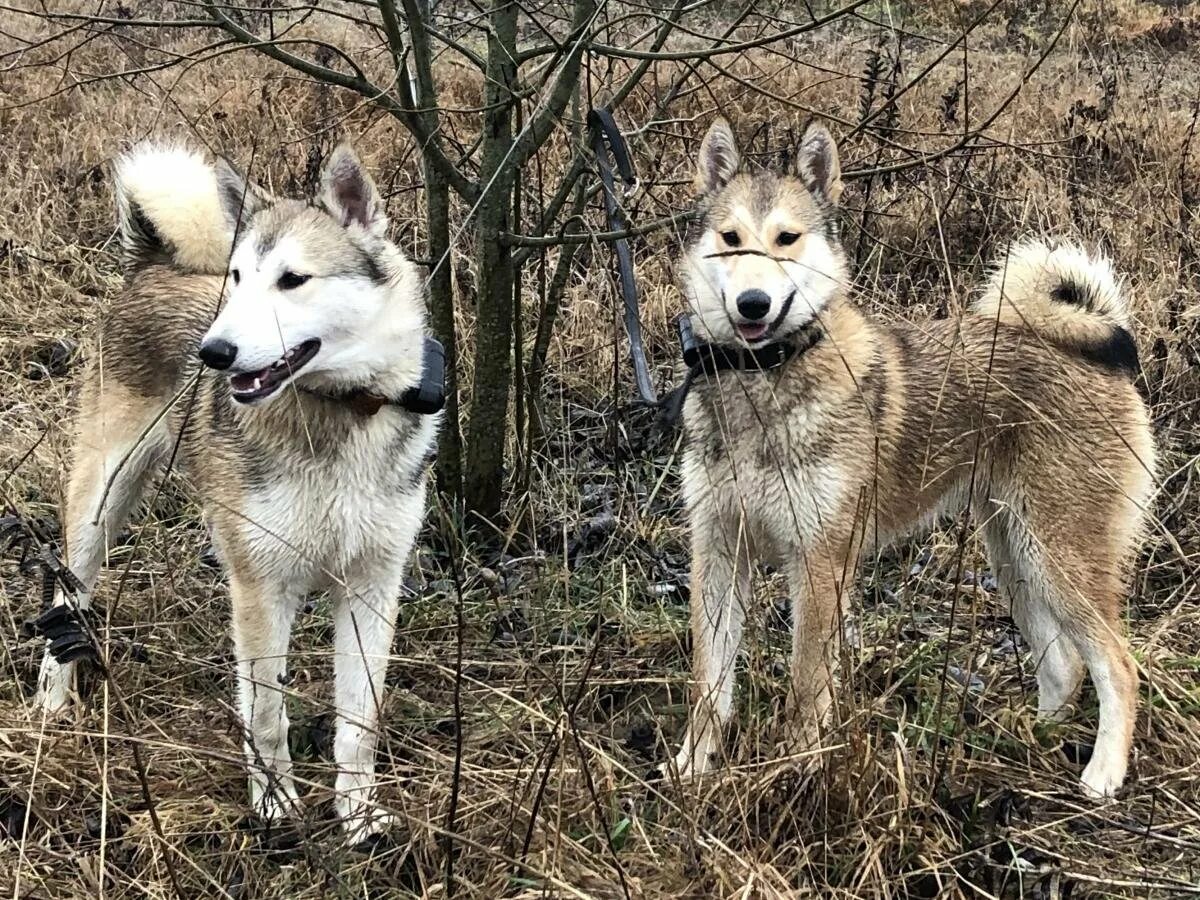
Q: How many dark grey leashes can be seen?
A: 1